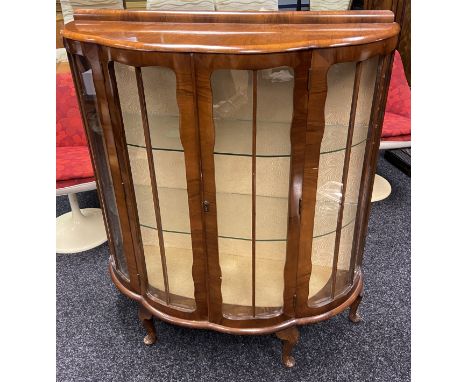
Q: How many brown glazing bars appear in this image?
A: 3